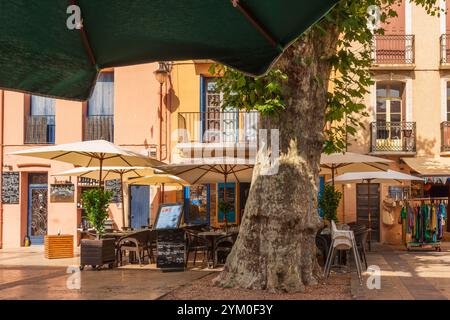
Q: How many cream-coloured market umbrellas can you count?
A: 6